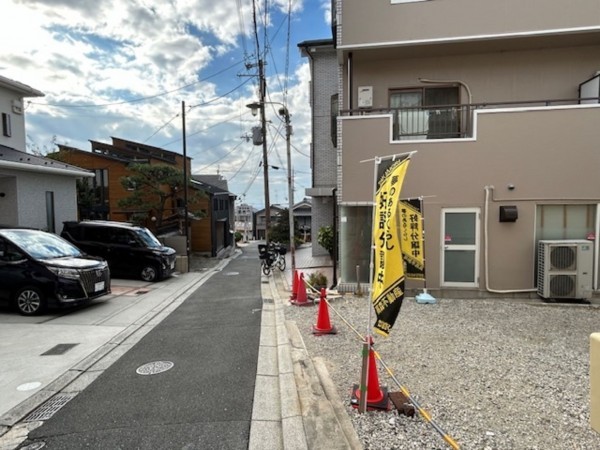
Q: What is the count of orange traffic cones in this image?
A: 4